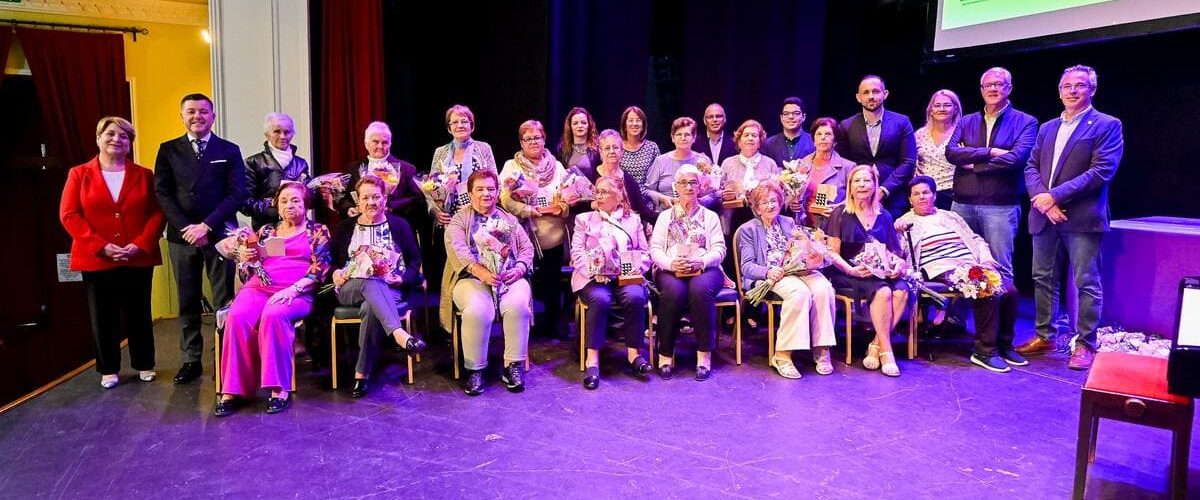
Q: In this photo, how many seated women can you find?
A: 8